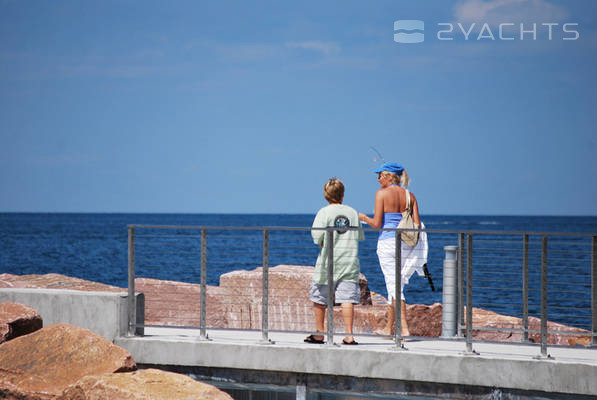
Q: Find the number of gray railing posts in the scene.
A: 10